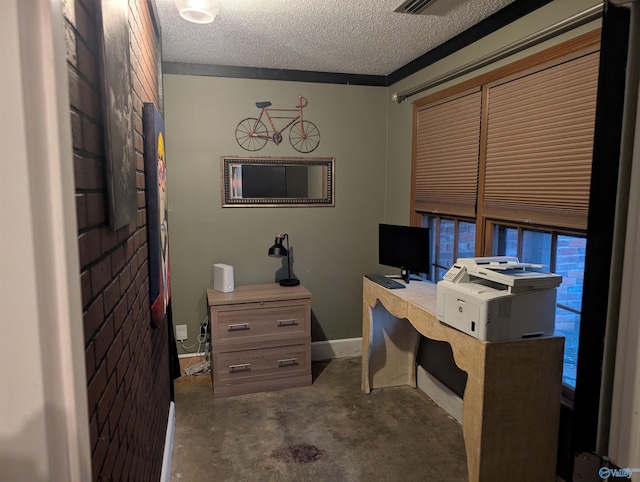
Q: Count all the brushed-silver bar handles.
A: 4